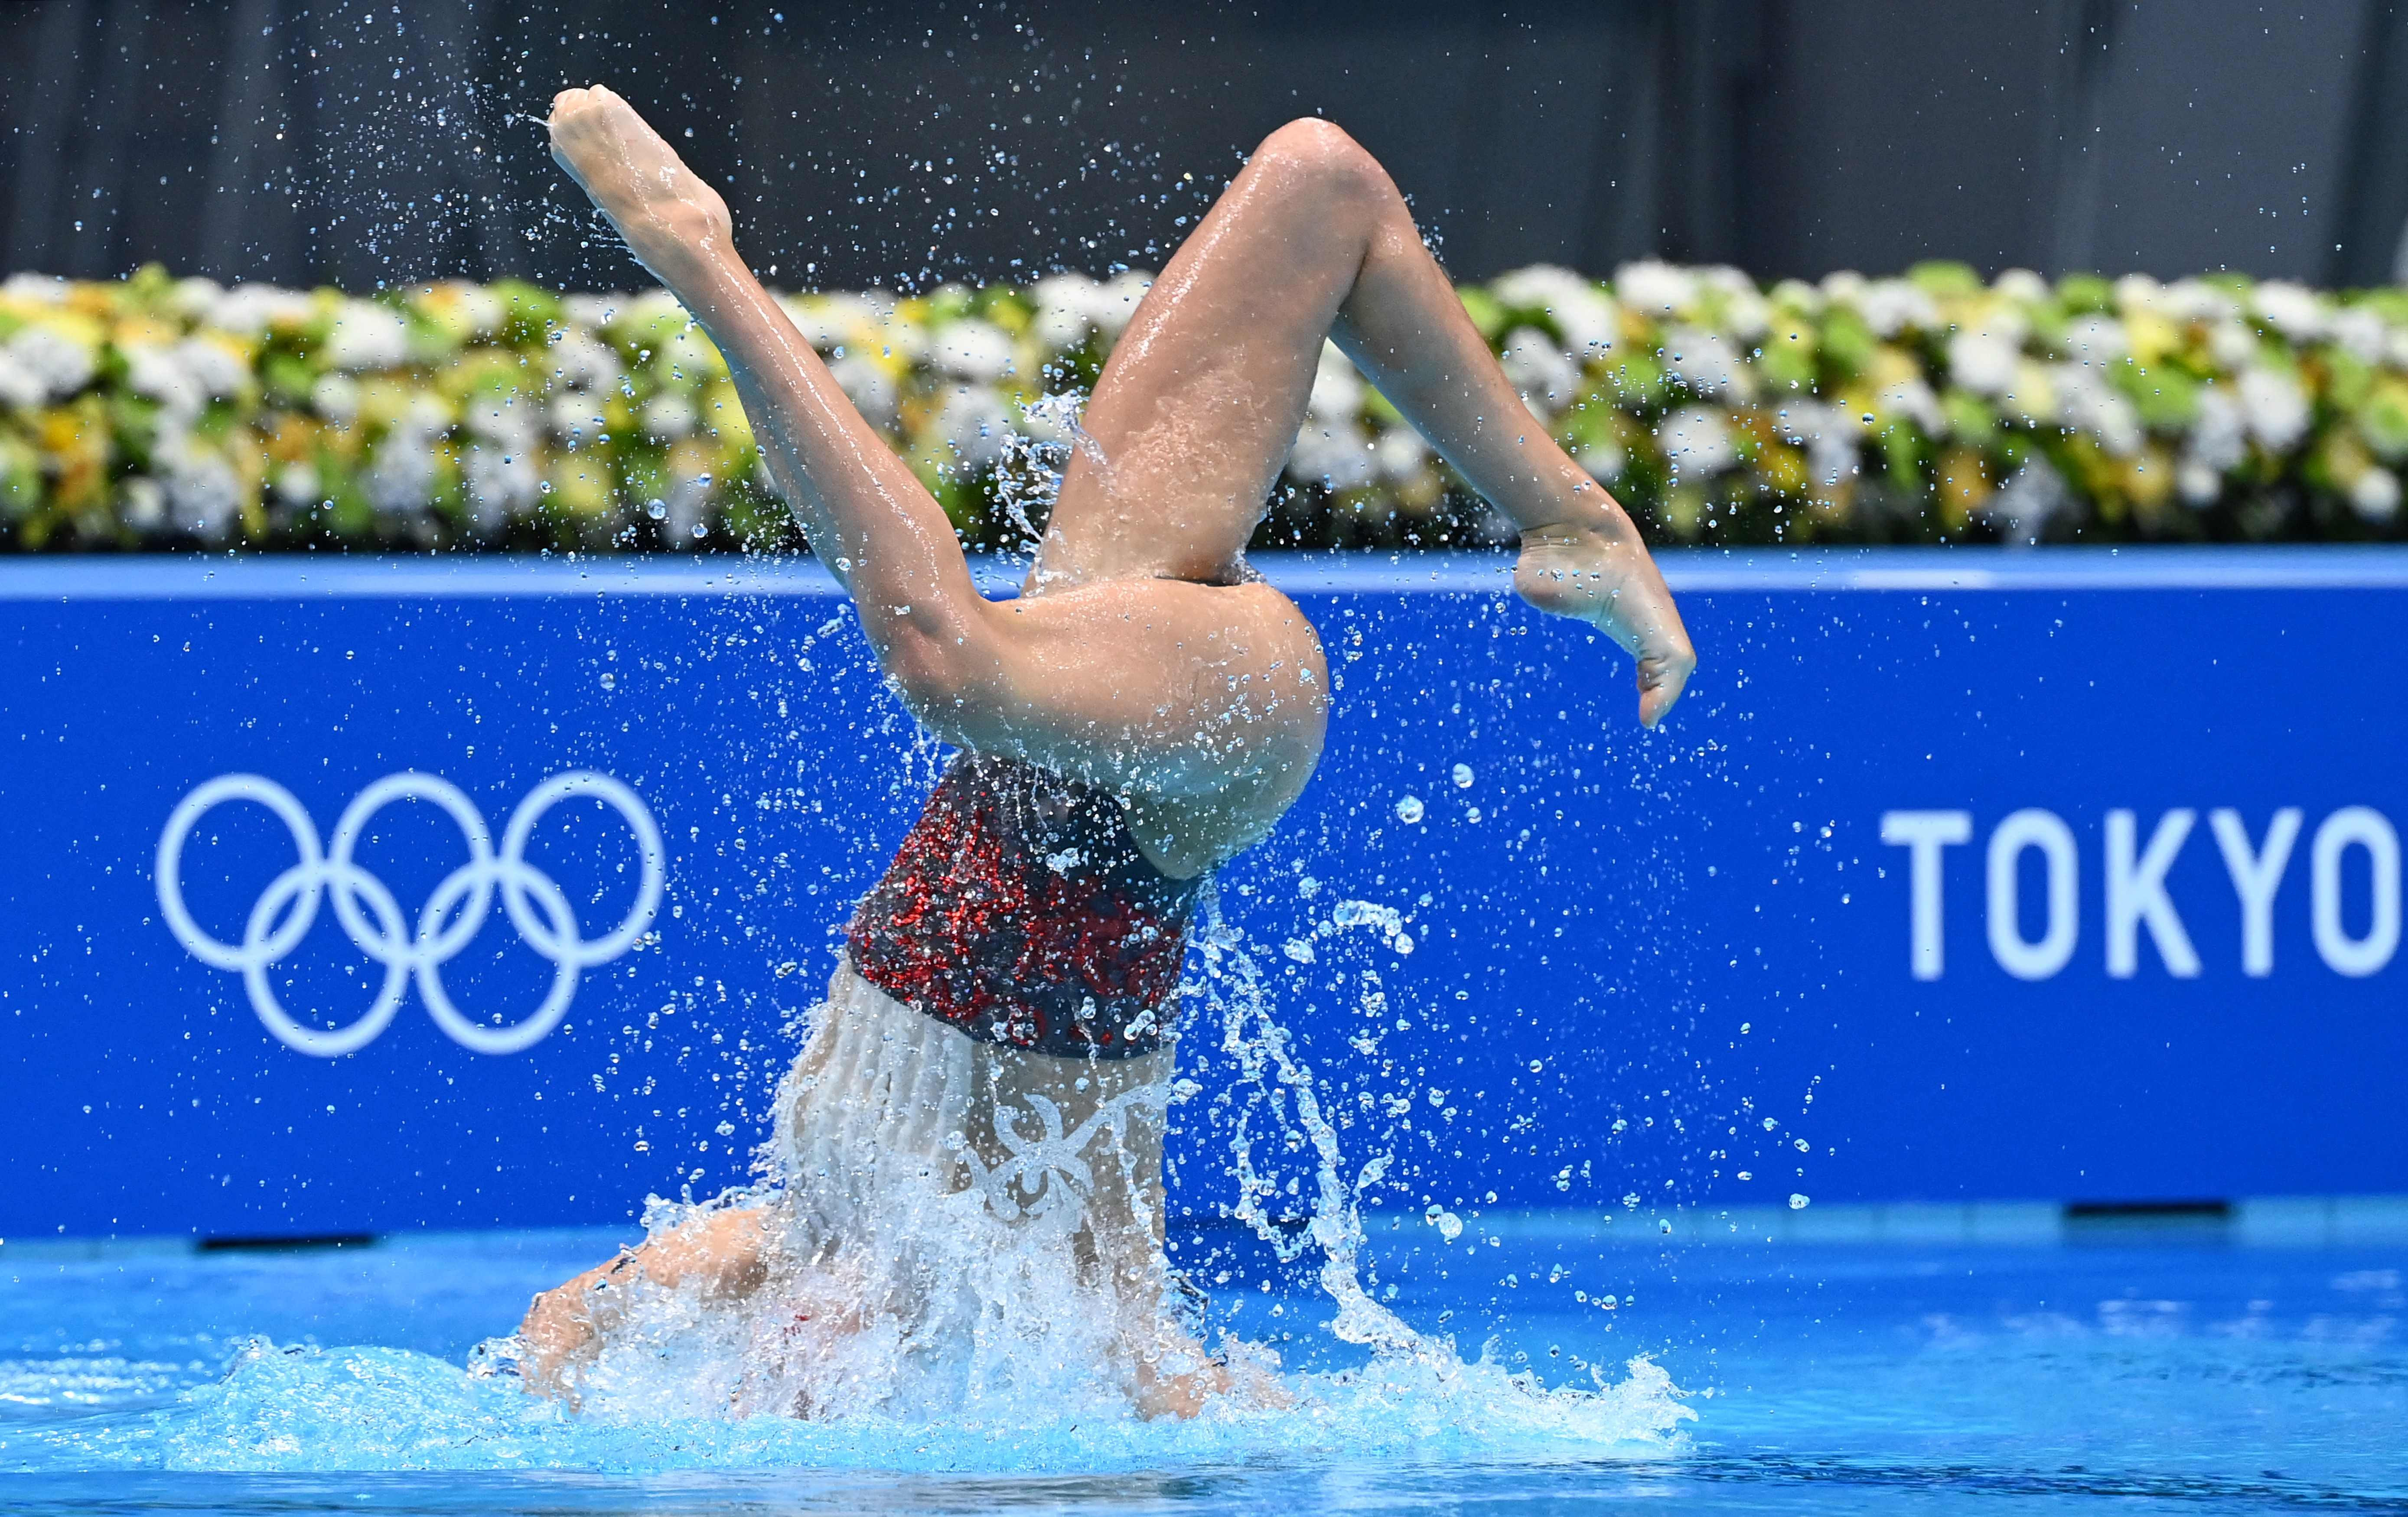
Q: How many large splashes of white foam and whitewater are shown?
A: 1